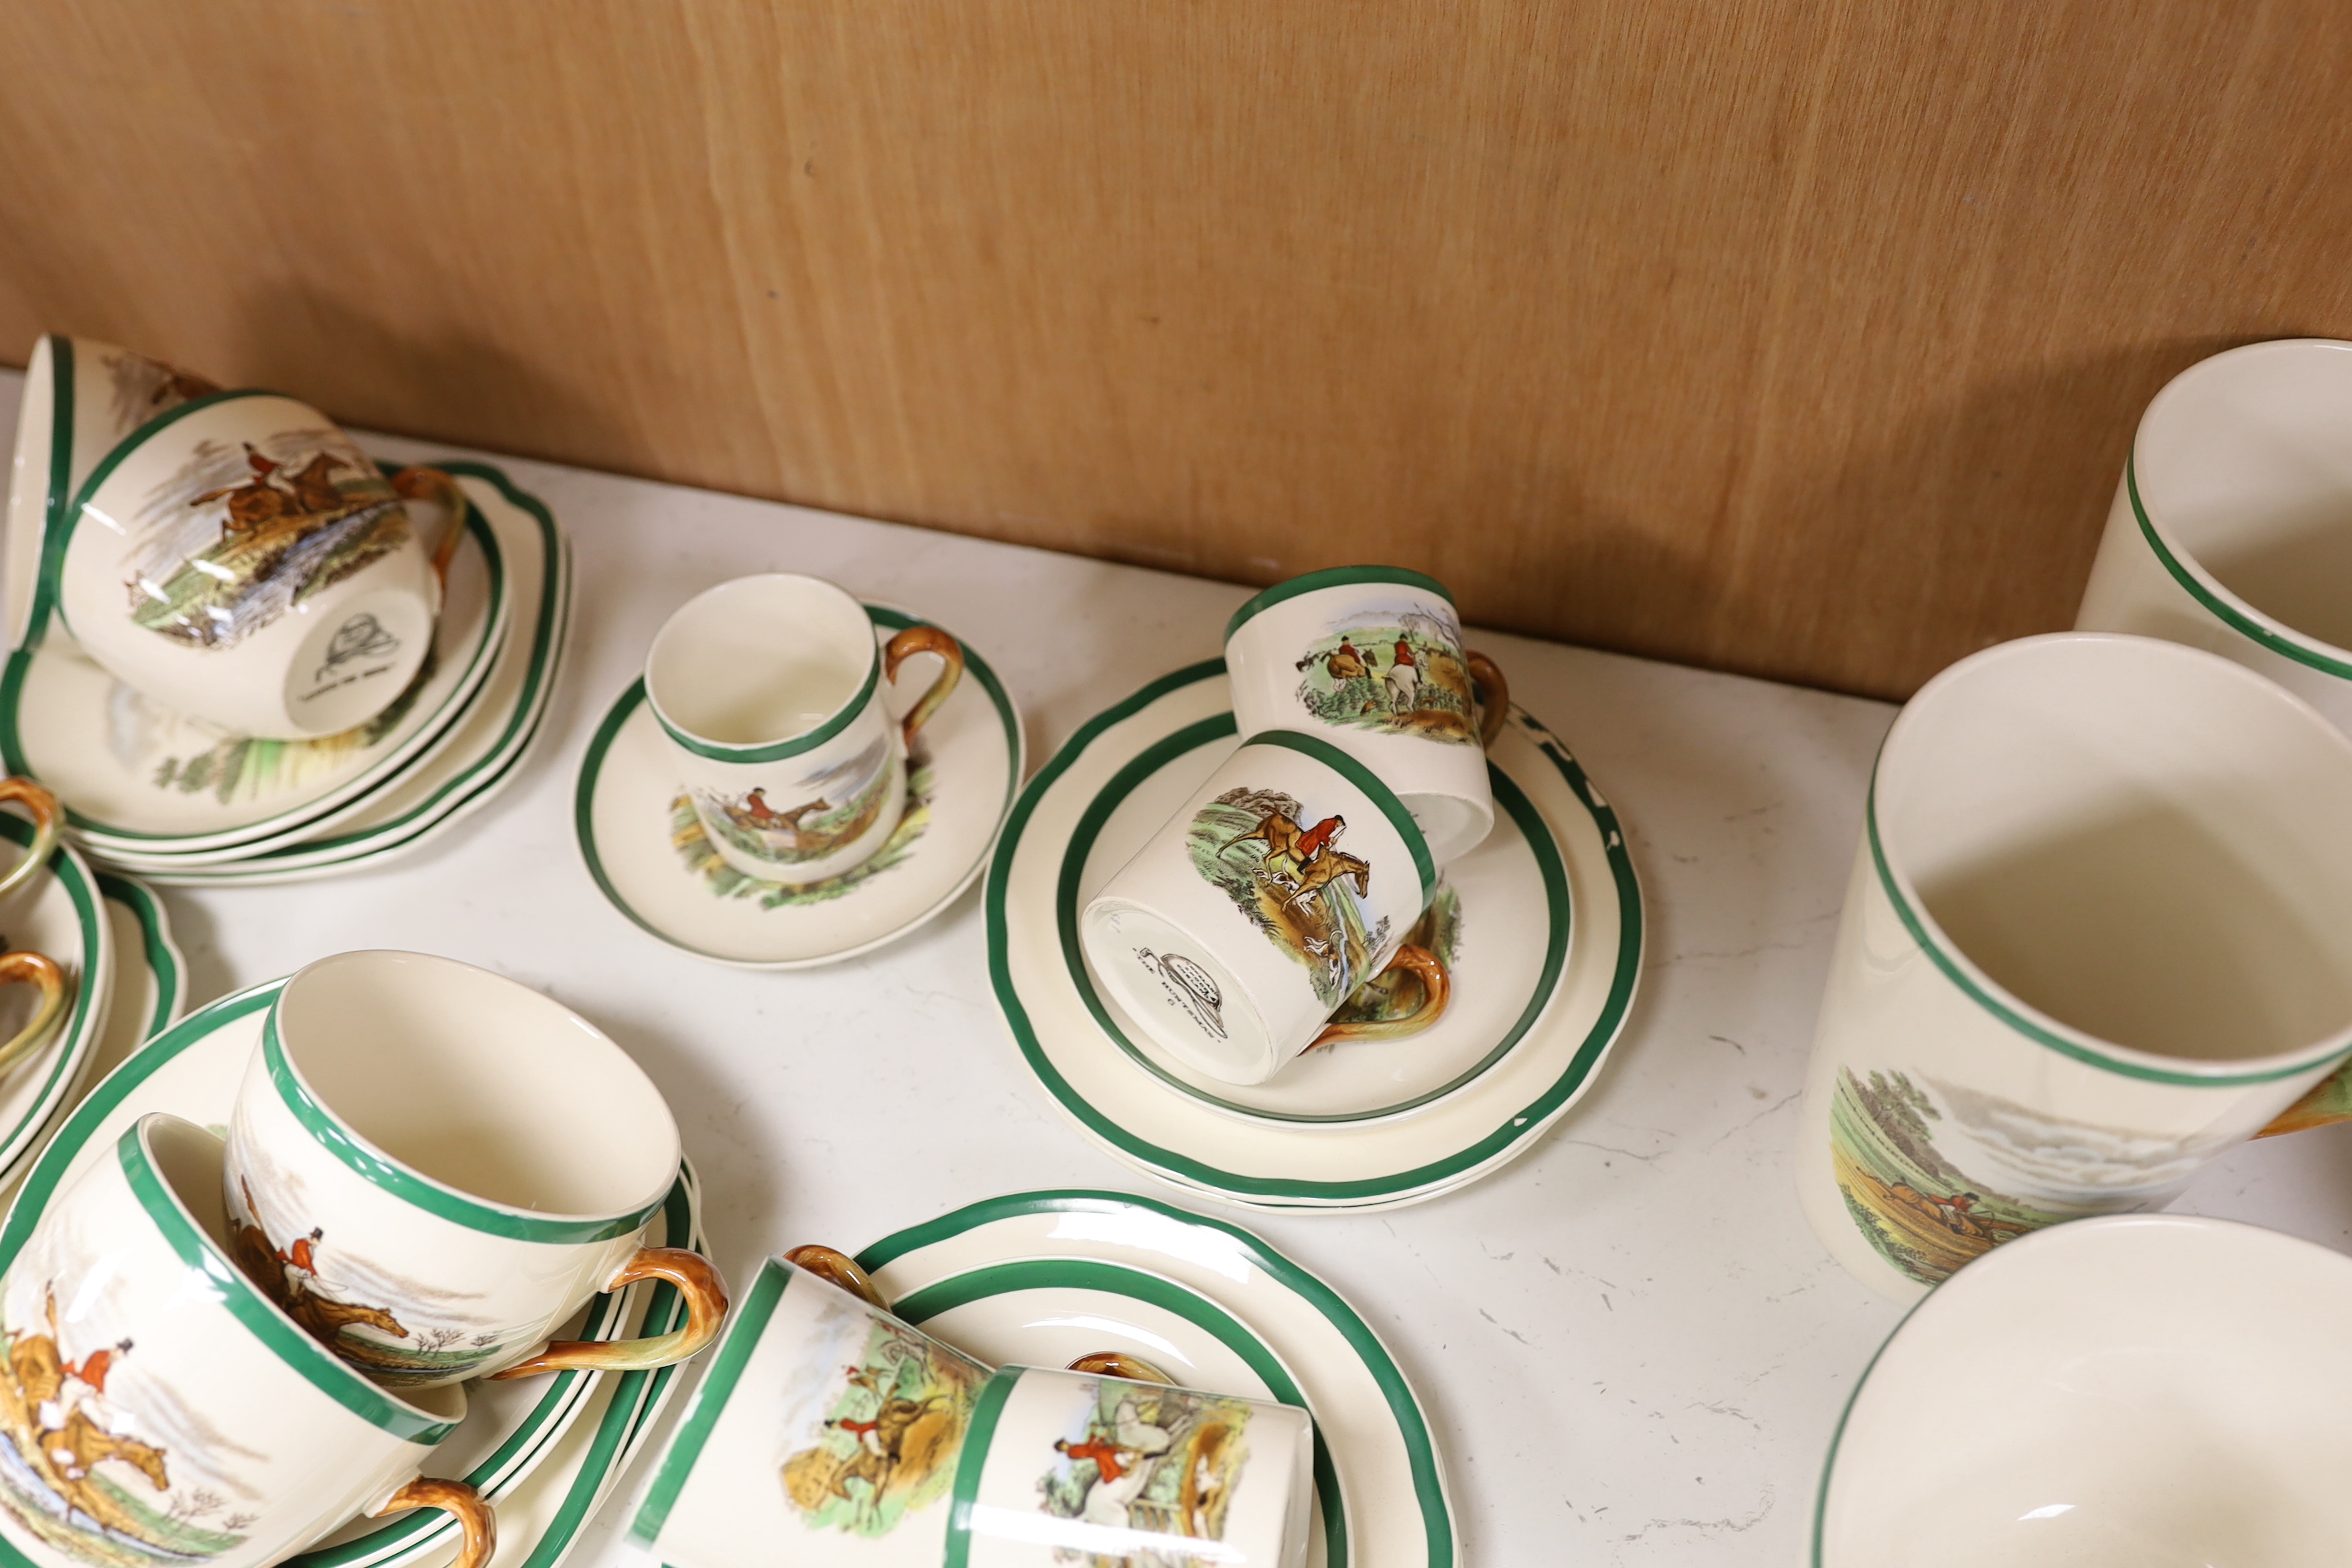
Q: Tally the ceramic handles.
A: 11